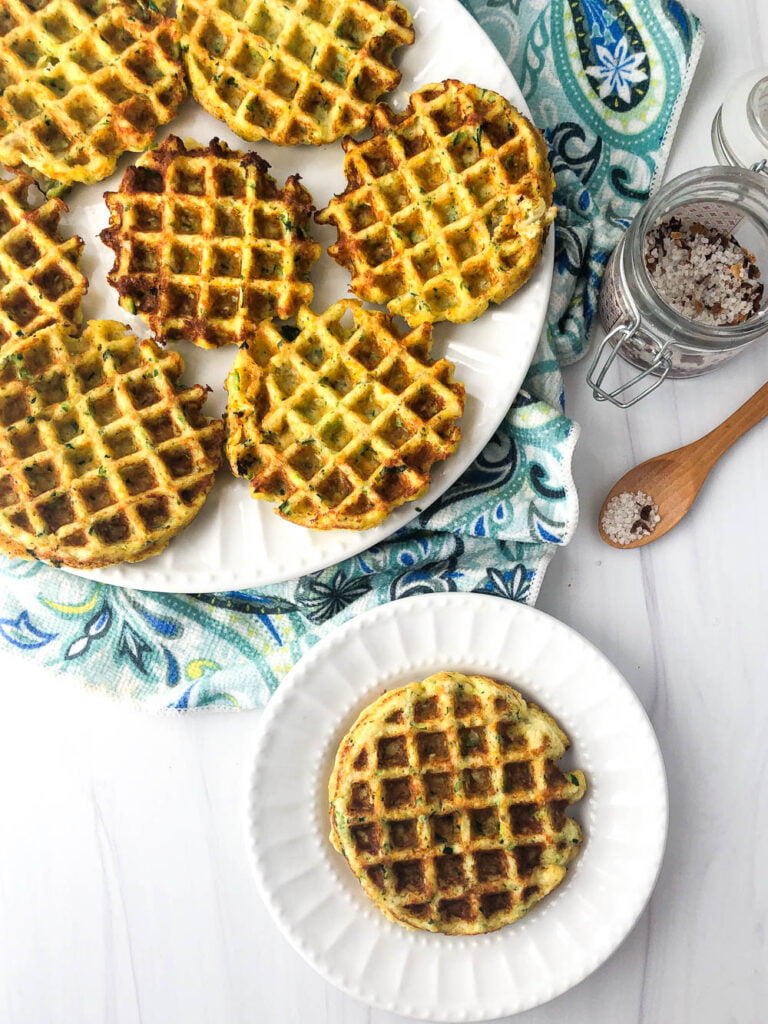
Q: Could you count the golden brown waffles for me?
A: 8